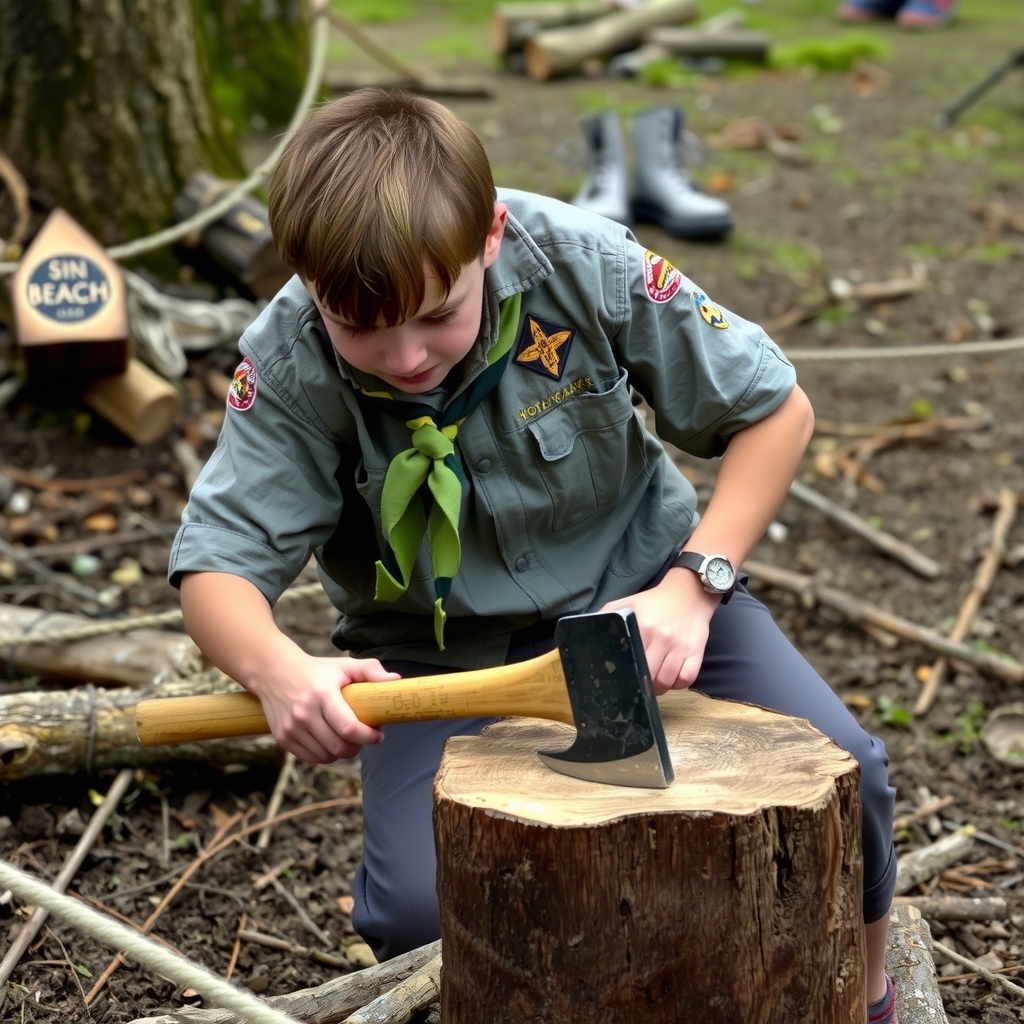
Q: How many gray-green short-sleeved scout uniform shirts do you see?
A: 1